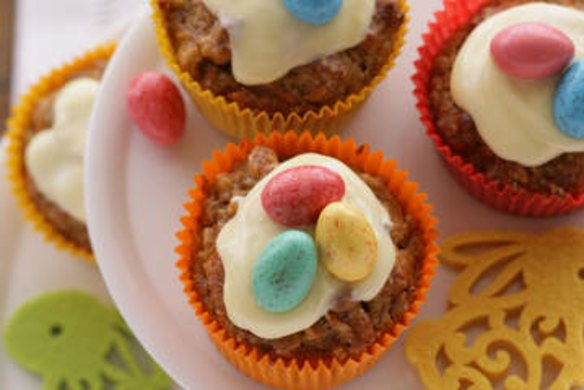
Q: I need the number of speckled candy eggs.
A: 7